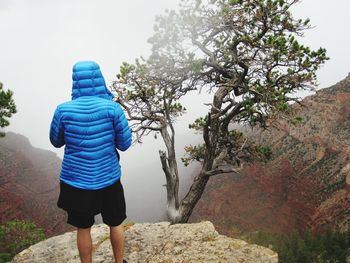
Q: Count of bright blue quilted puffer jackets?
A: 1